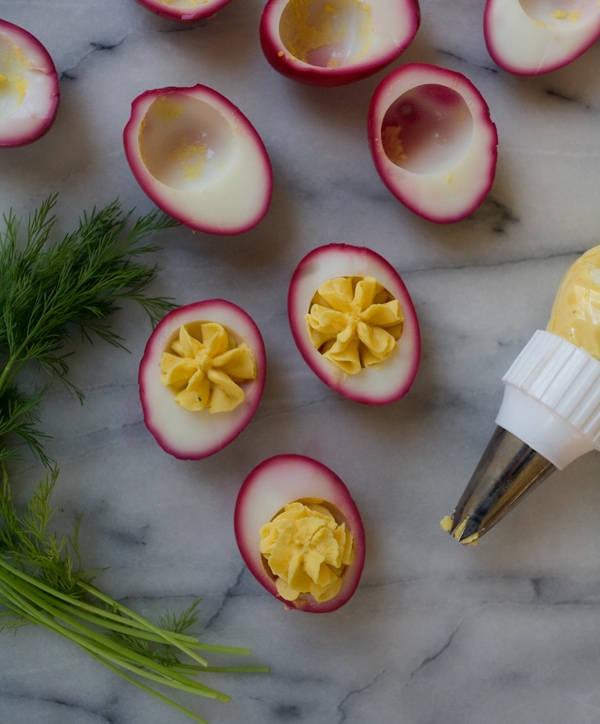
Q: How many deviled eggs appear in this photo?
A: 3